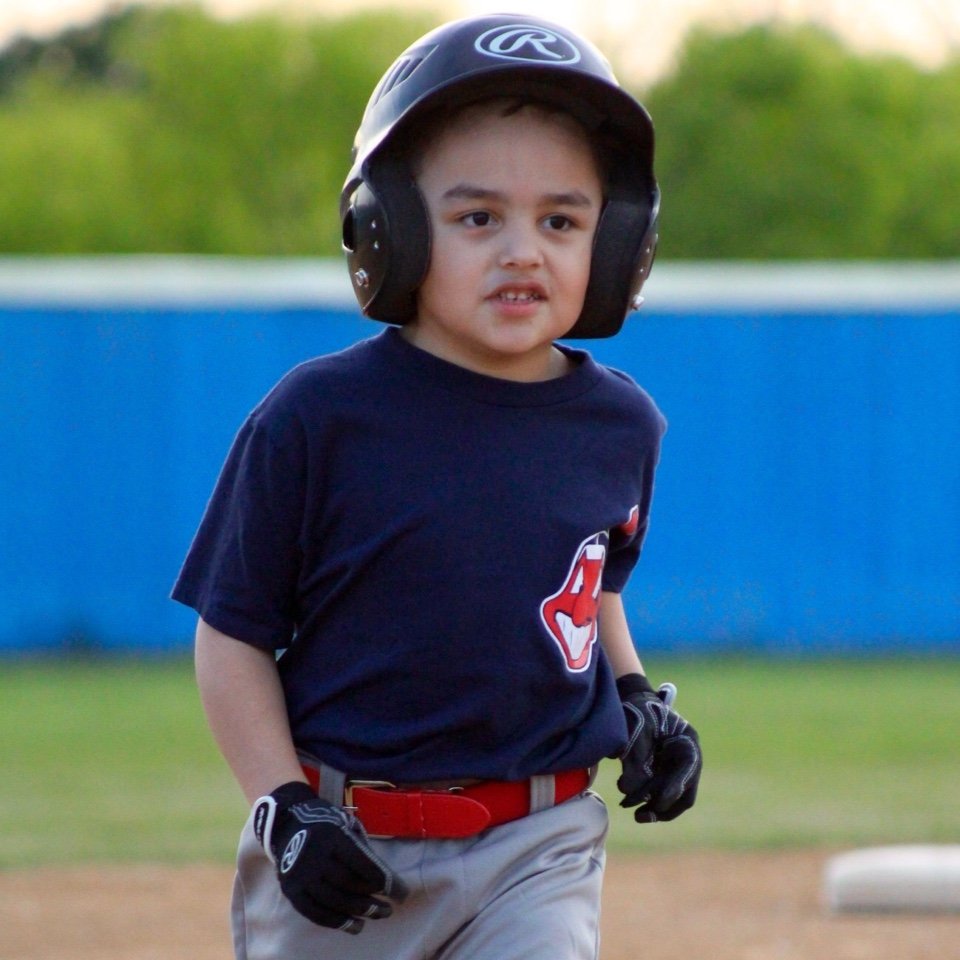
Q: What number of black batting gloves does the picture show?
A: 2